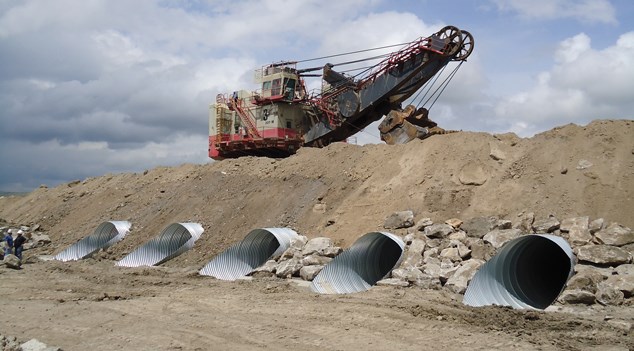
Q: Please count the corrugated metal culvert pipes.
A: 5